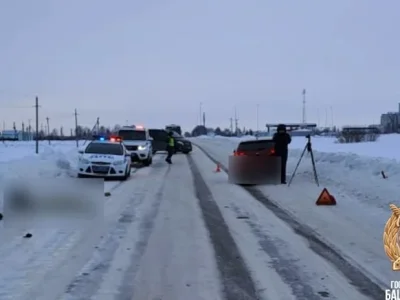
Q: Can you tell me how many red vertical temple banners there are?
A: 0